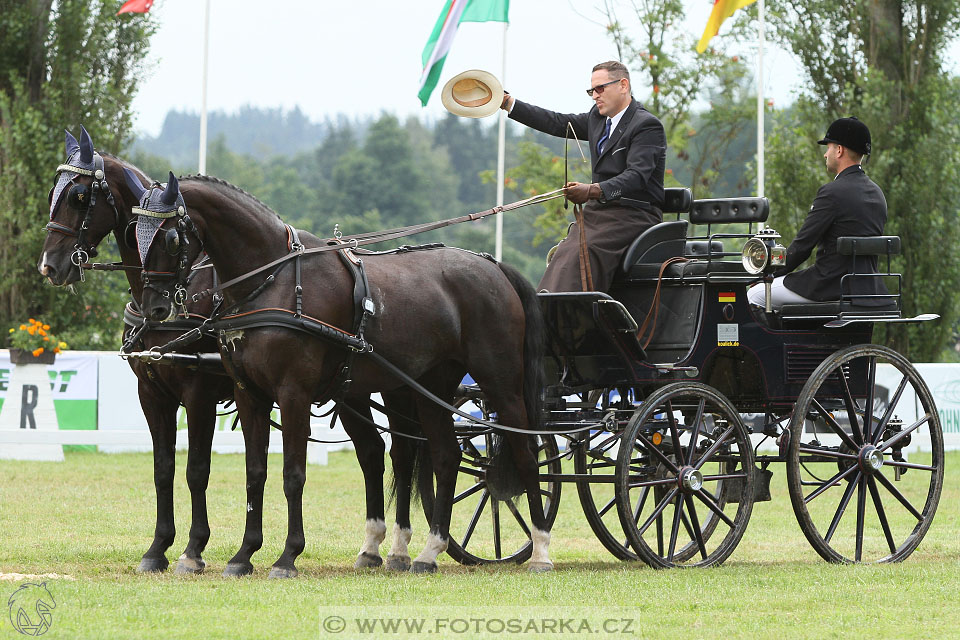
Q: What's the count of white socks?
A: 4